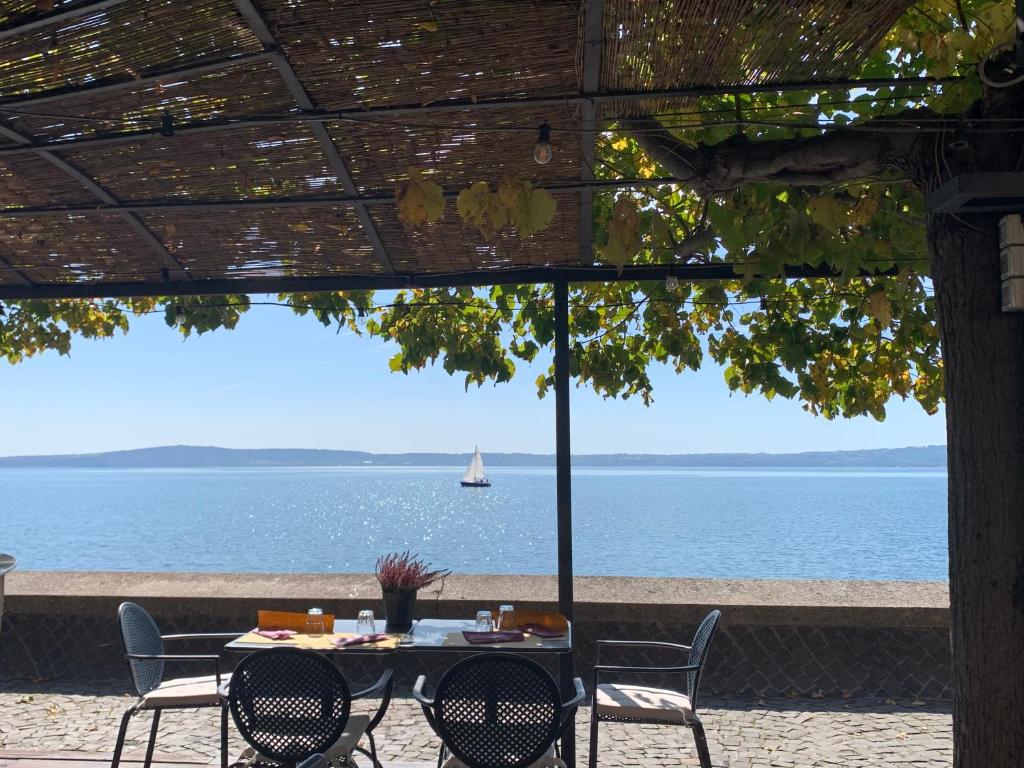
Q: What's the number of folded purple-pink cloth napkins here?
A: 4